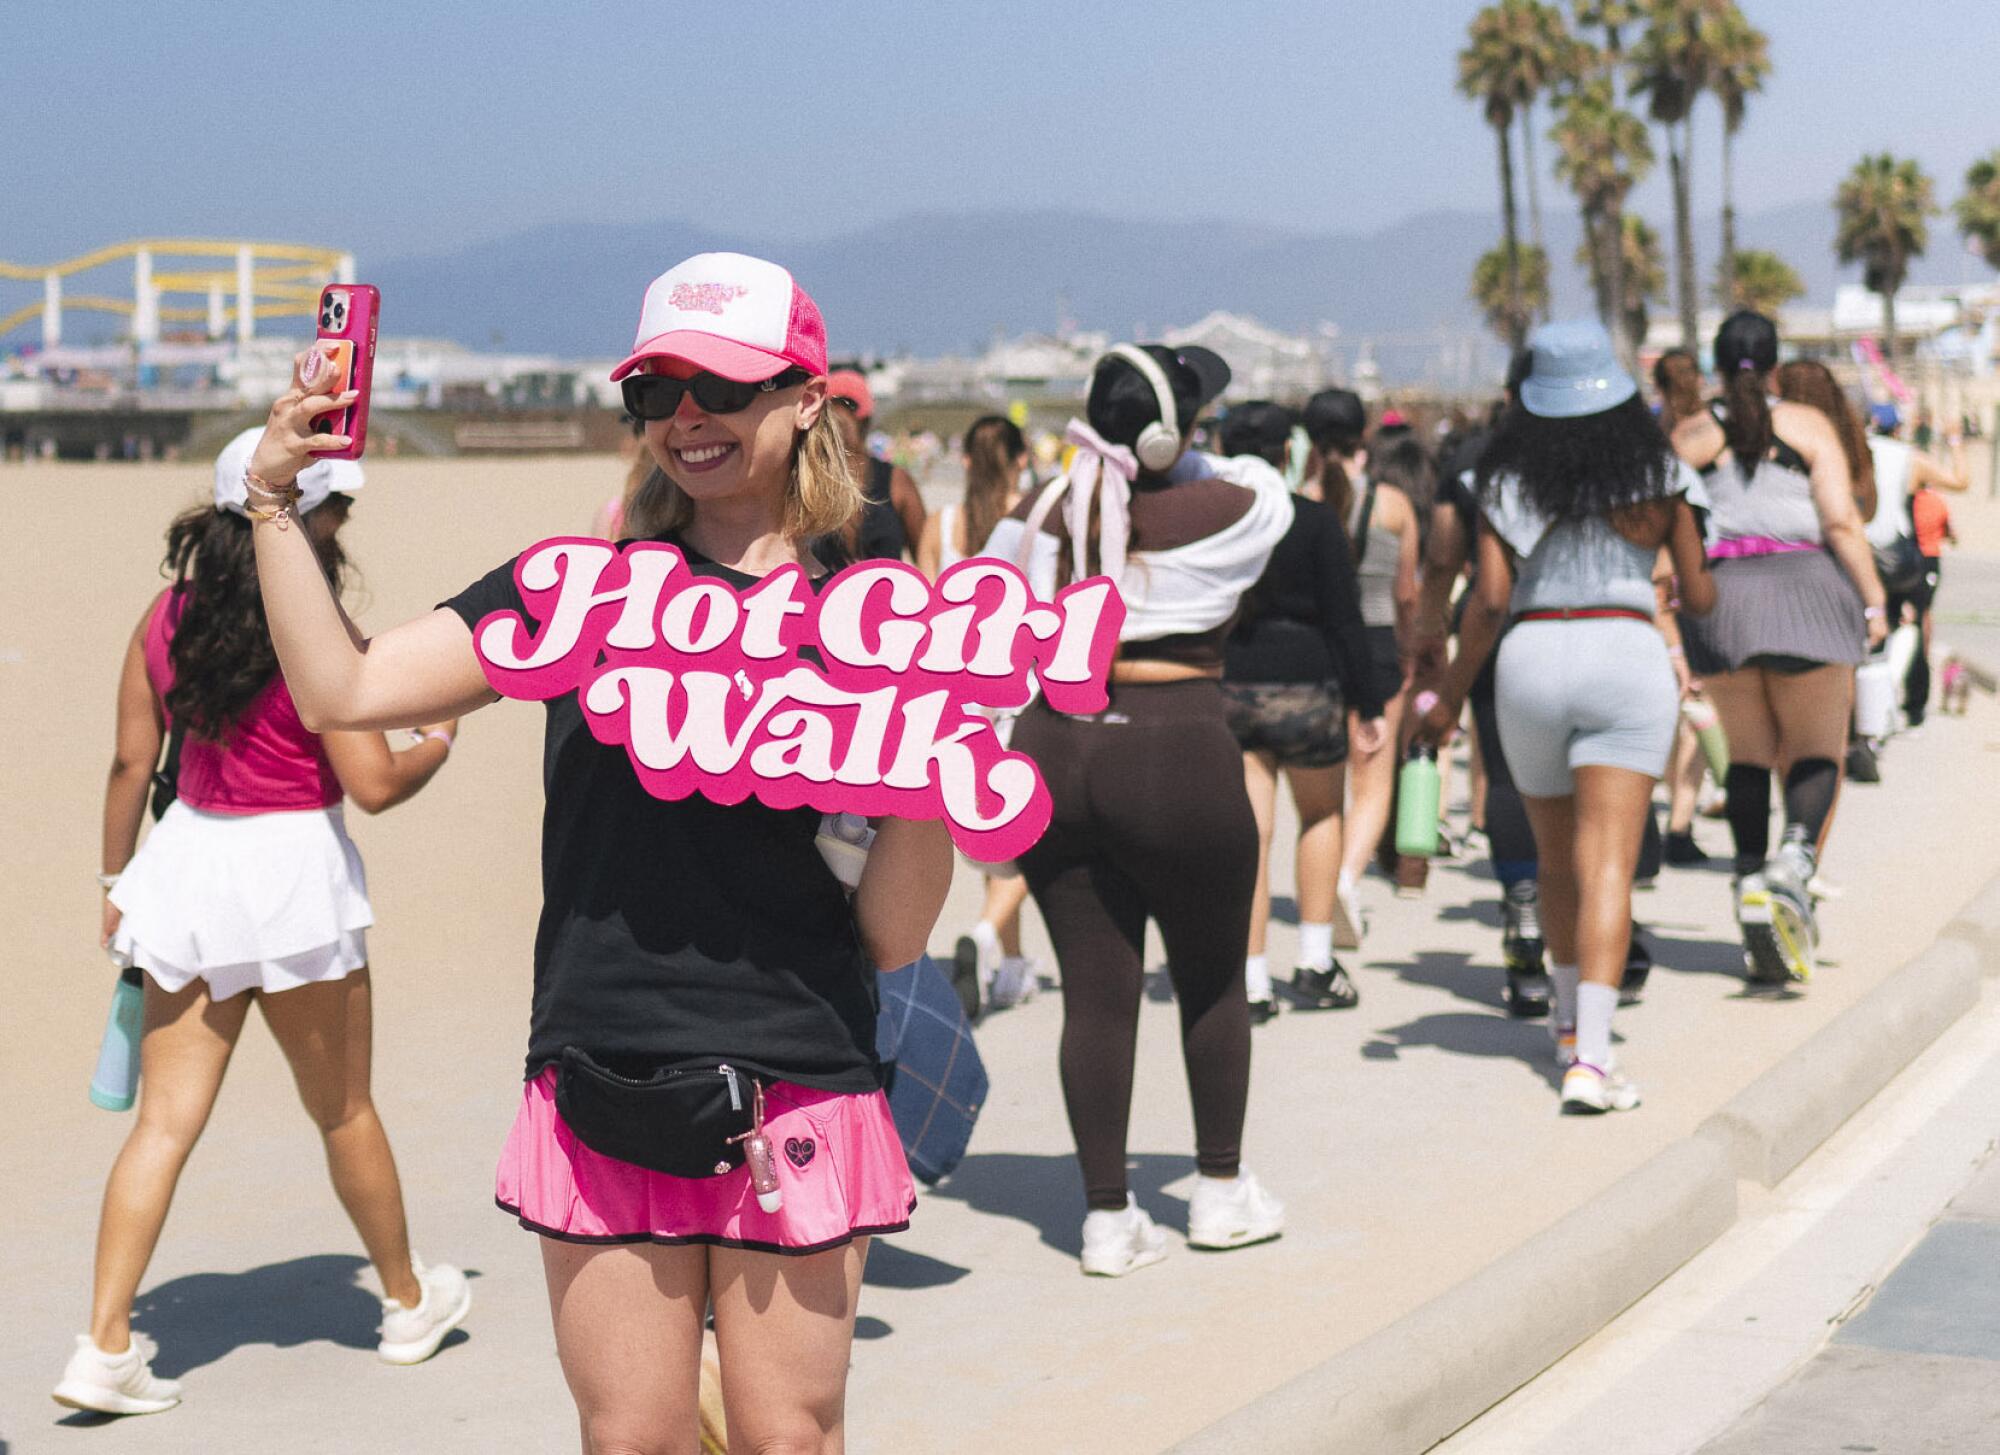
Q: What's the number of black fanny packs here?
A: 1